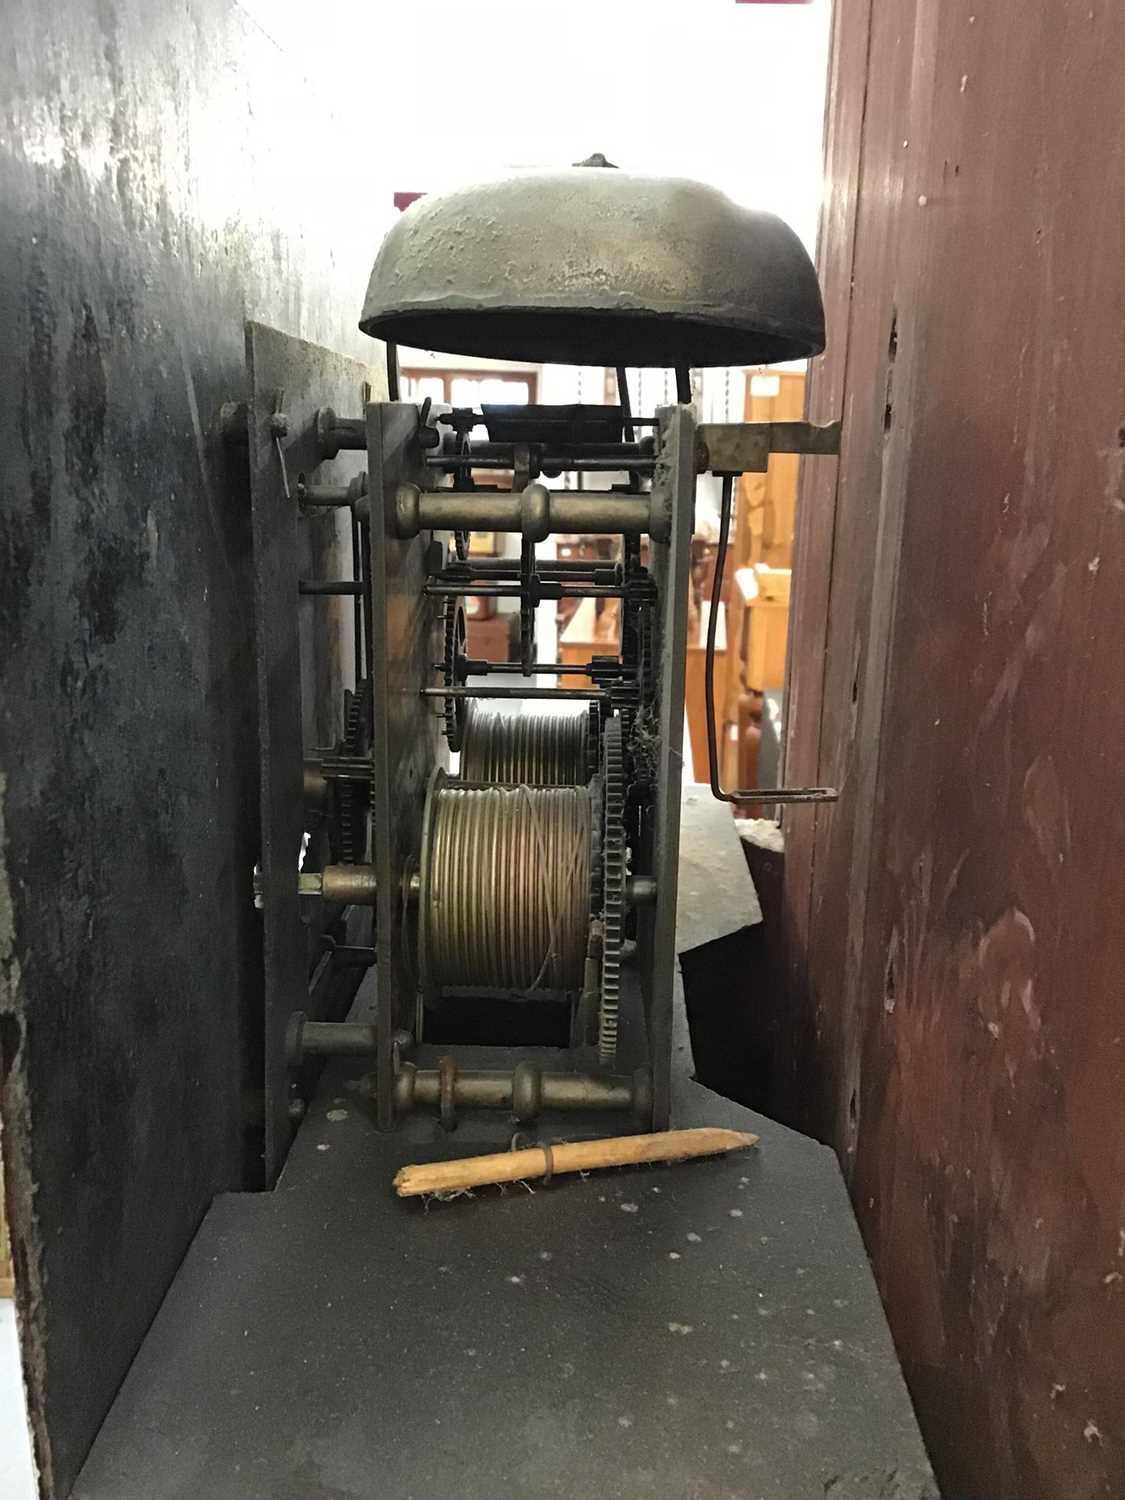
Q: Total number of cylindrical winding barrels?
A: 2